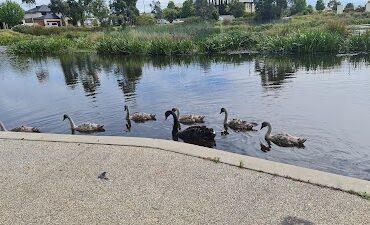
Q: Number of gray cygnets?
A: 6